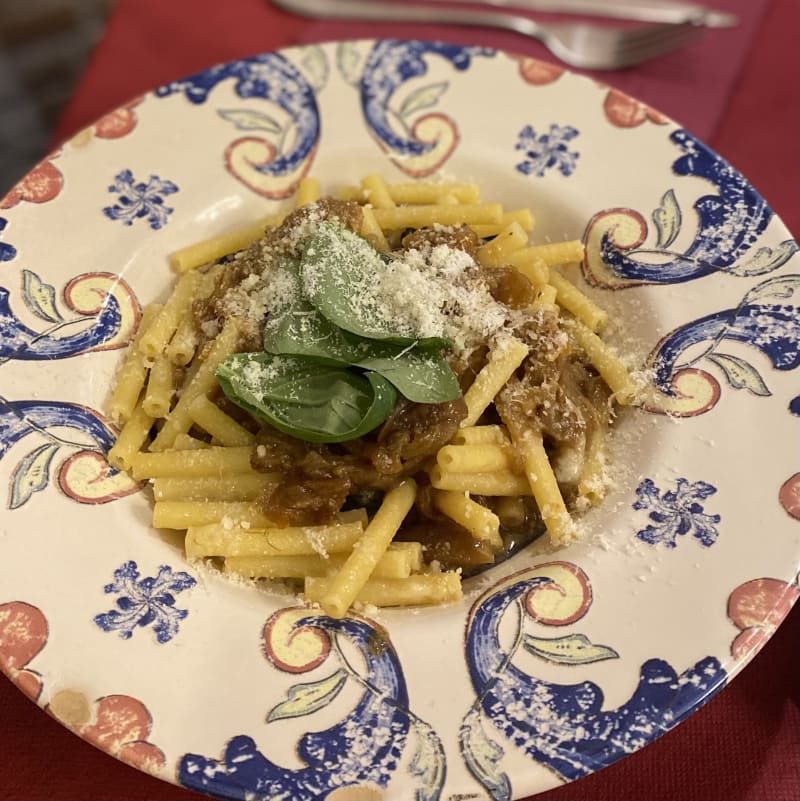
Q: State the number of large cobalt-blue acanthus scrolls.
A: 8